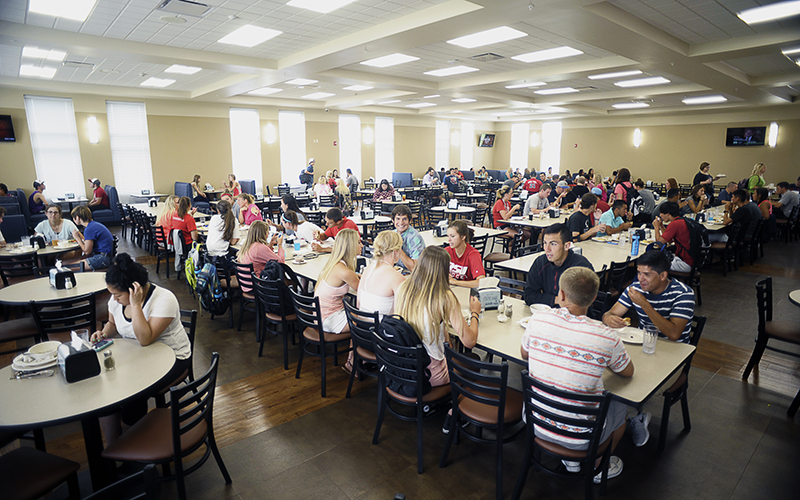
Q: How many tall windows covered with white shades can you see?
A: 10